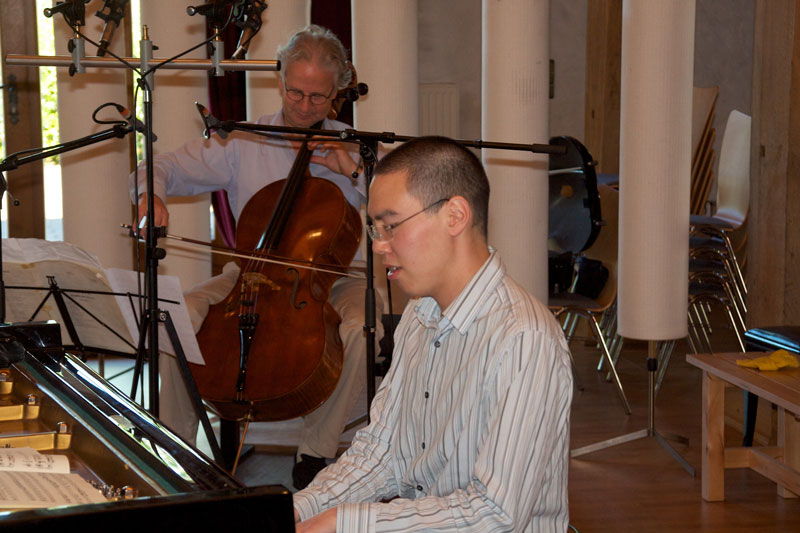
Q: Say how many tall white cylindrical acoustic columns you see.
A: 6